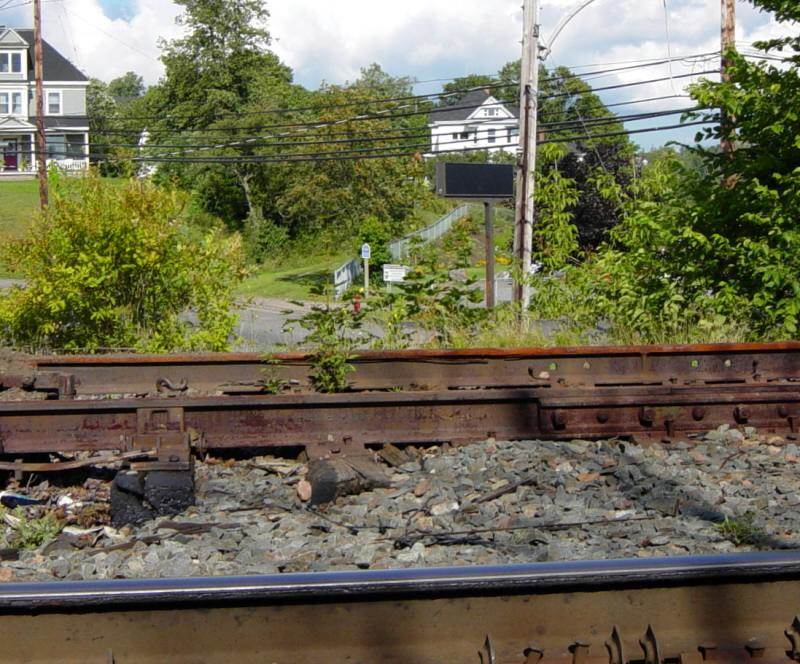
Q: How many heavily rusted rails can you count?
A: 2